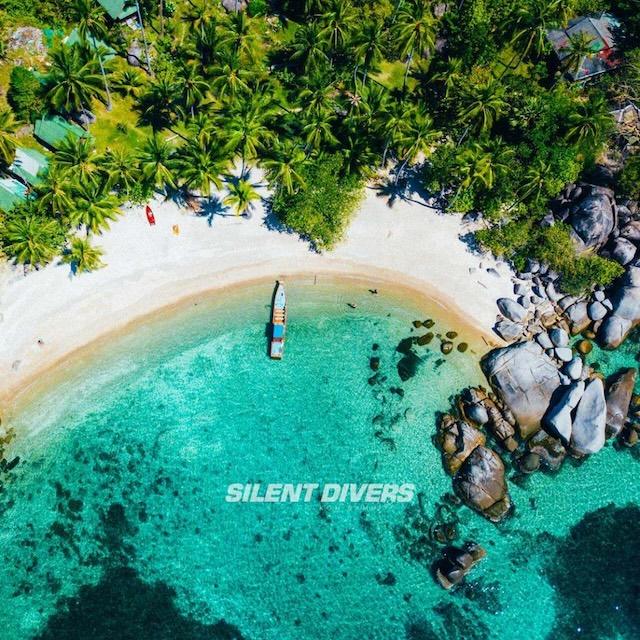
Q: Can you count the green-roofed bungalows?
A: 5